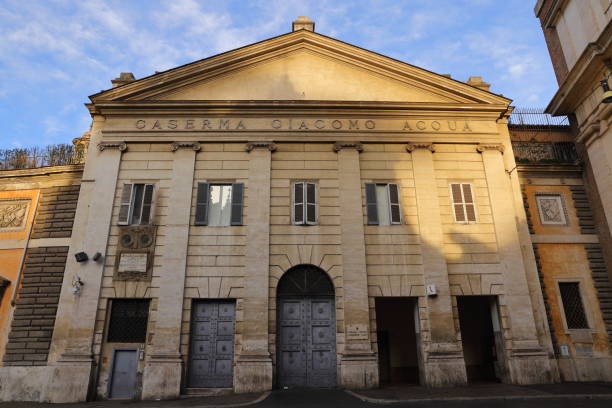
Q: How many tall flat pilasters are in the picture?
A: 6